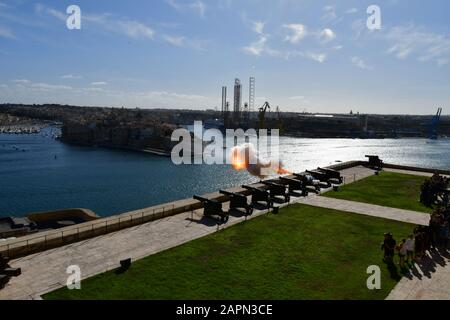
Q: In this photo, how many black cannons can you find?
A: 9